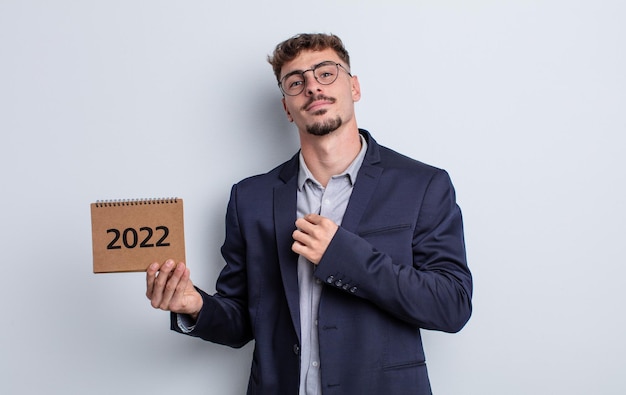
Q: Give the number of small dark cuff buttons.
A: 4